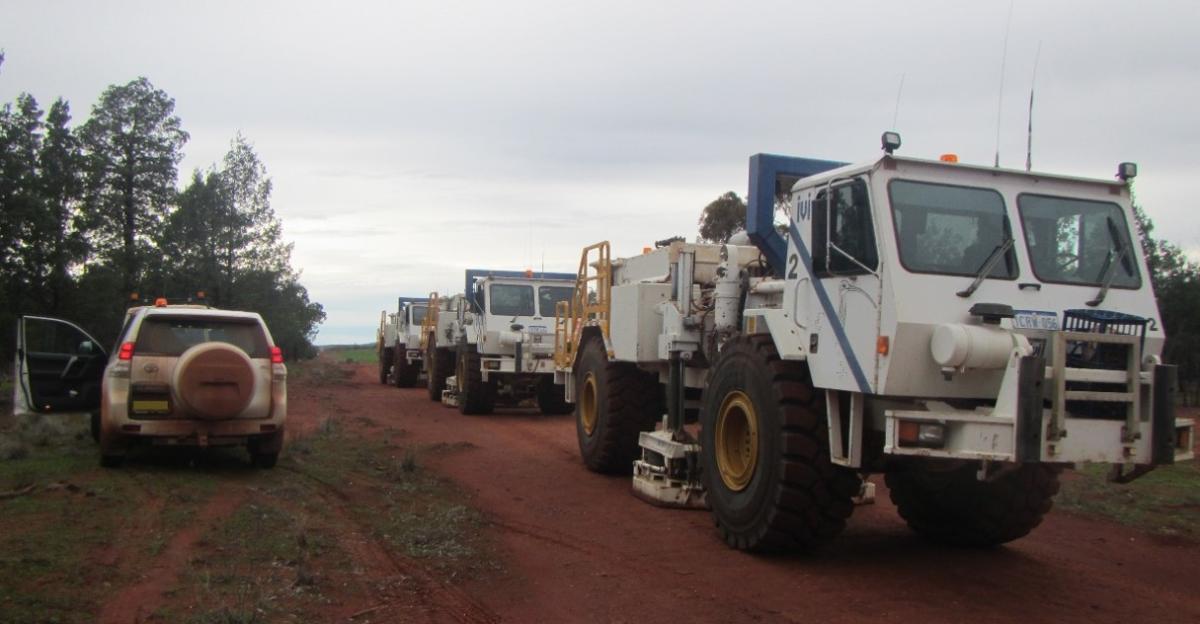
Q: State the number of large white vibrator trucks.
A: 3